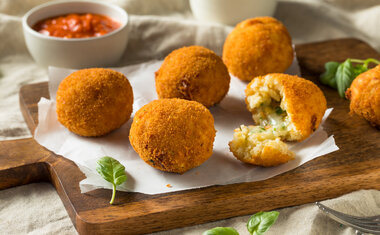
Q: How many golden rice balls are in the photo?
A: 6